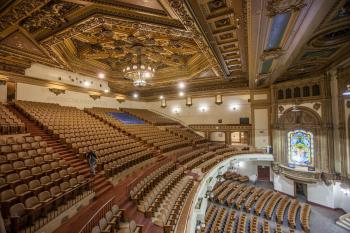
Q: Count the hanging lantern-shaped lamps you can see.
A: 3